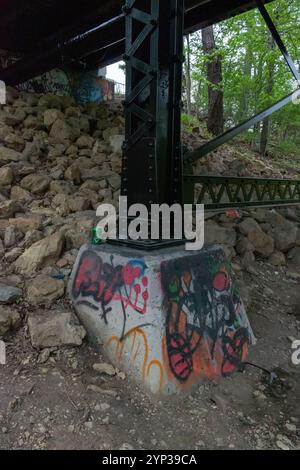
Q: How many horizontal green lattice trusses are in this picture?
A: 1